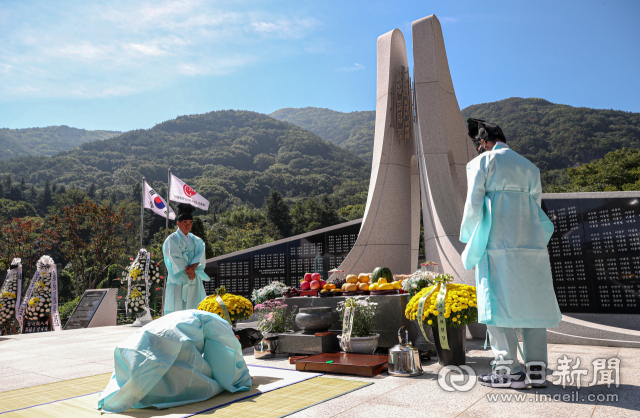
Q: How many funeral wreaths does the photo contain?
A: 3